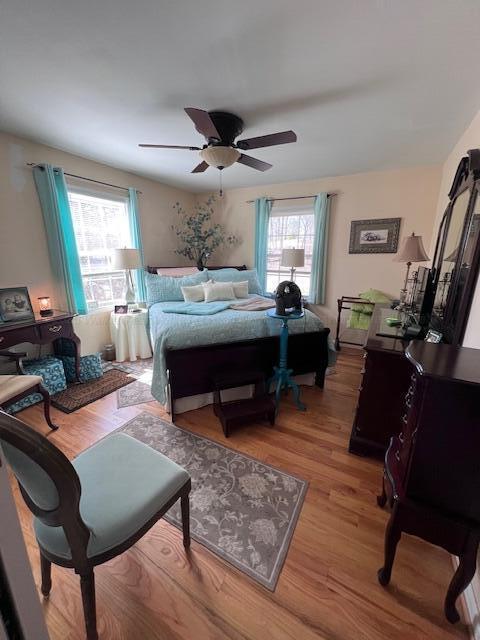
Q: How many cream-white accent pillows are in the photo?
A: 3